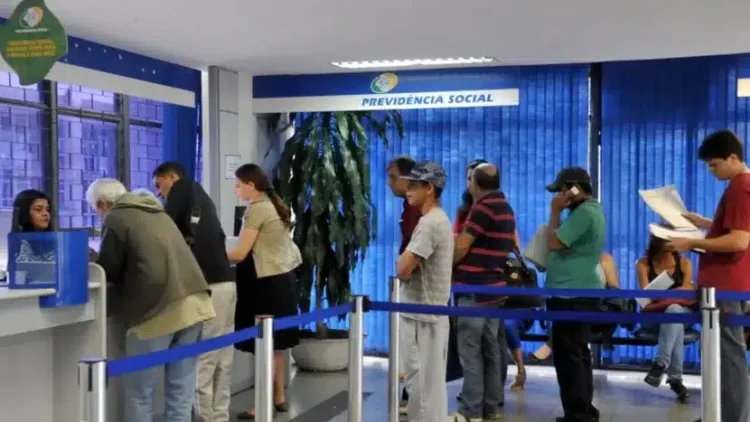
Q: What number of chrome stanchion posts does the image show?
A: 6